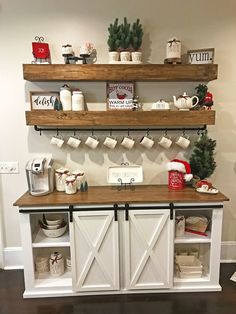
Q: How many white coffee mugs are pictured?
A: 8